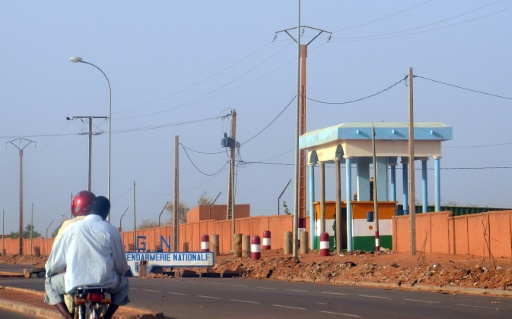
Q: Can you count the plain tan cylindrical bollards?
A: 5